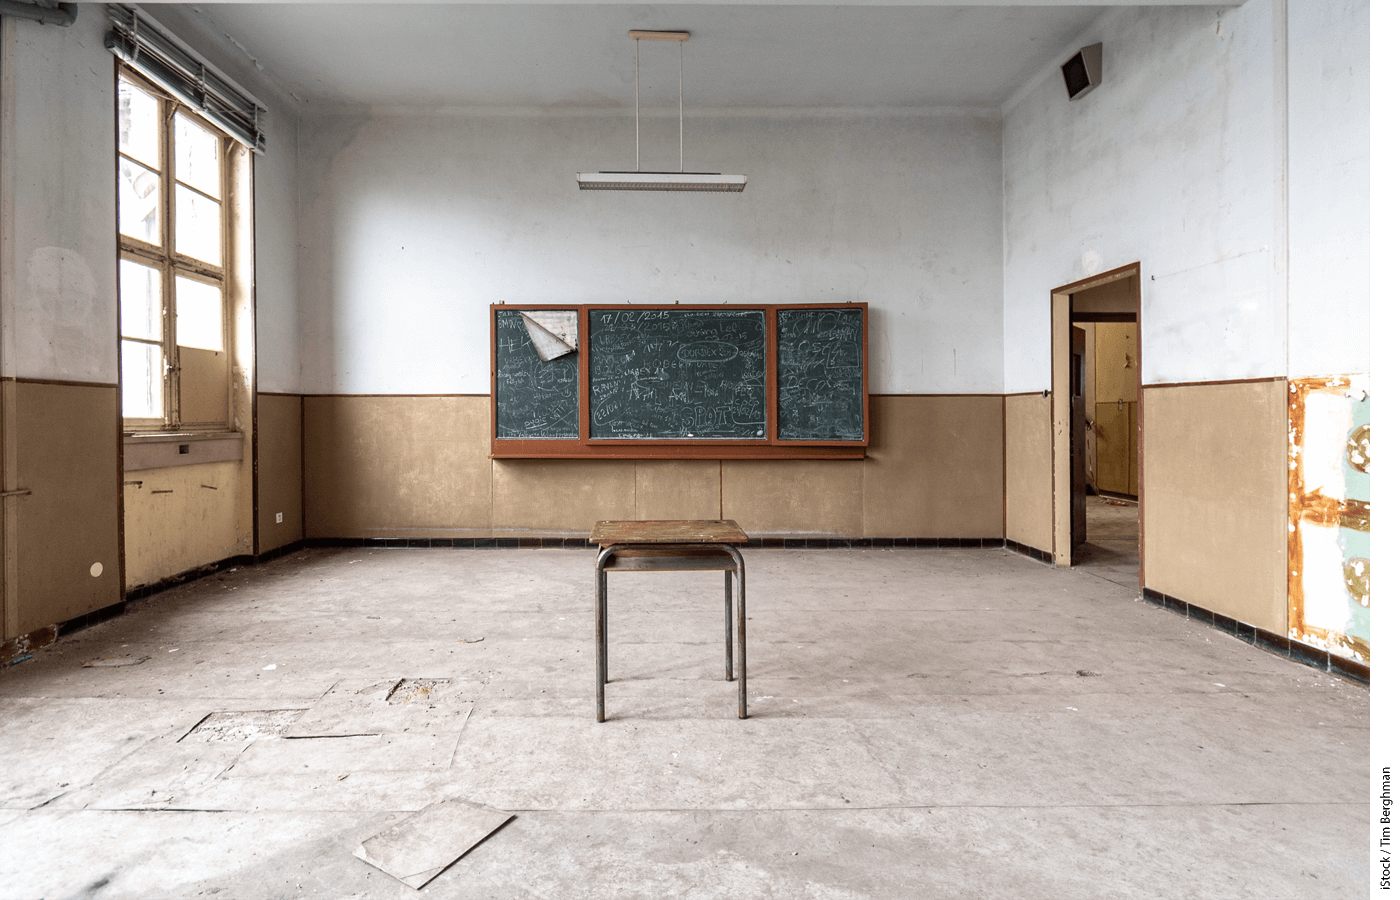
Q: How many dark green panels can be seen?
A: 3